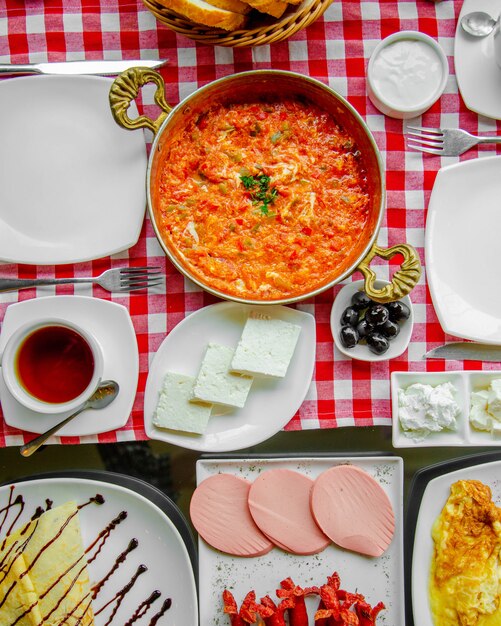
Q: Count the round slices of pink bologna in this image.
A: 3